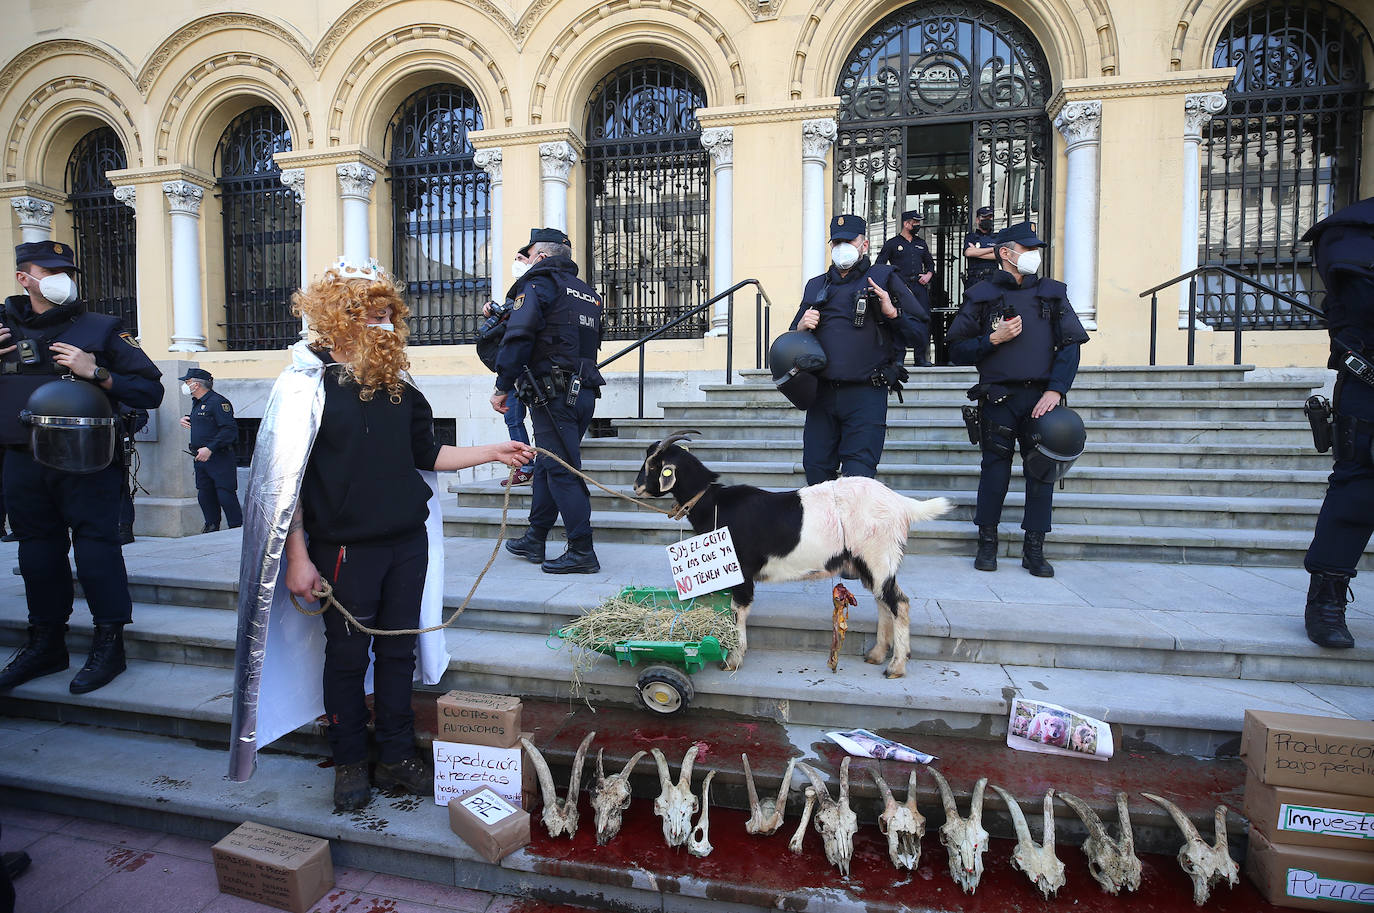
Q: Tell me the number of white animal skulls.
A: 10